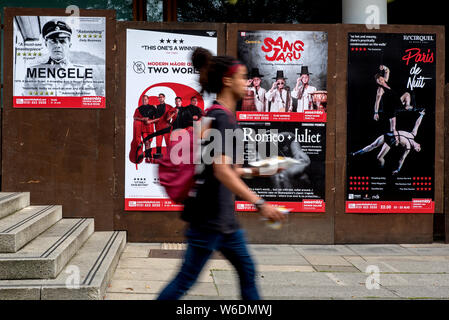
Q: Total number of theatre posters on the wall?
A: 5